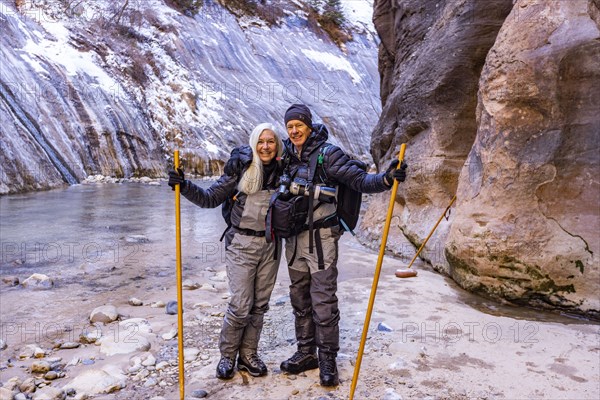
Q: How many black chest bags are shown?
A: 1